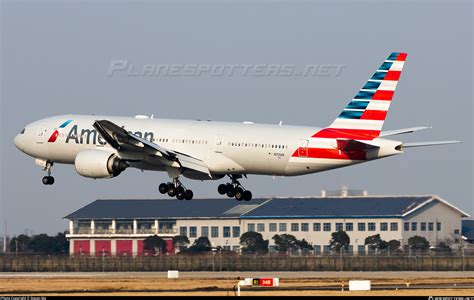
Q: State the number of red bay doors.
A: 5